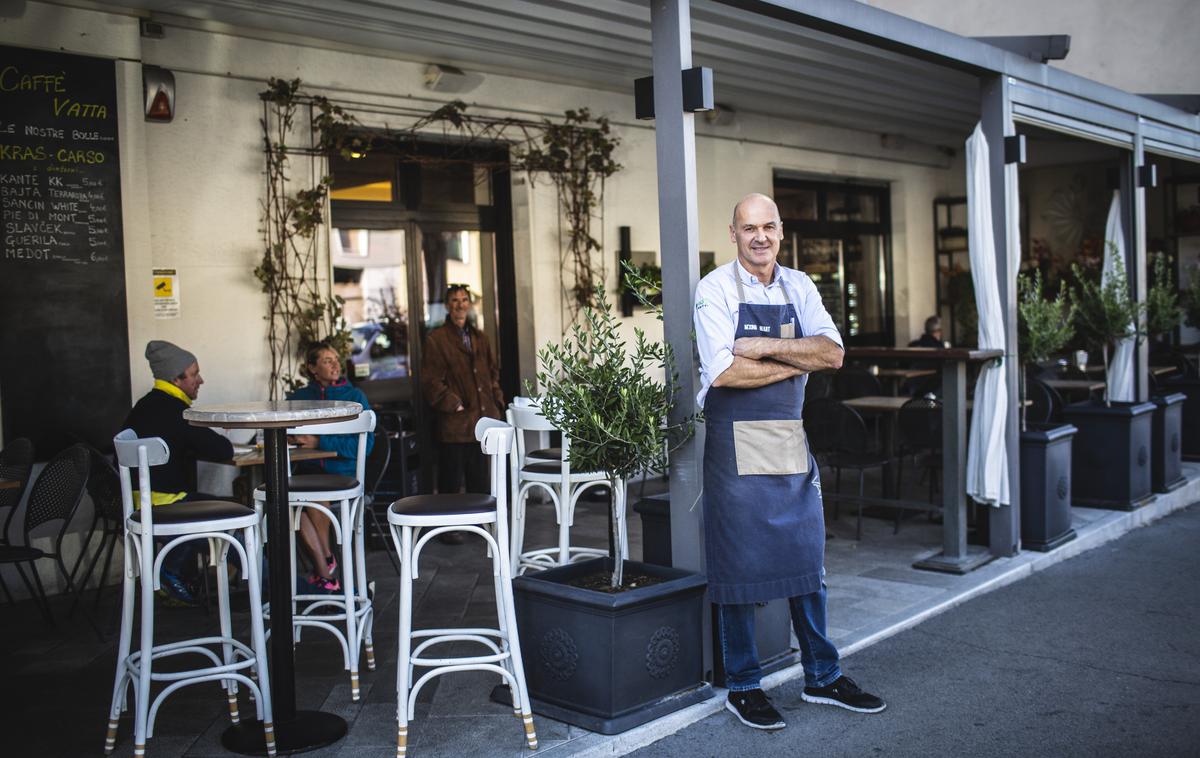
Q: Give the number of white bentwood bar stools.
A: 5